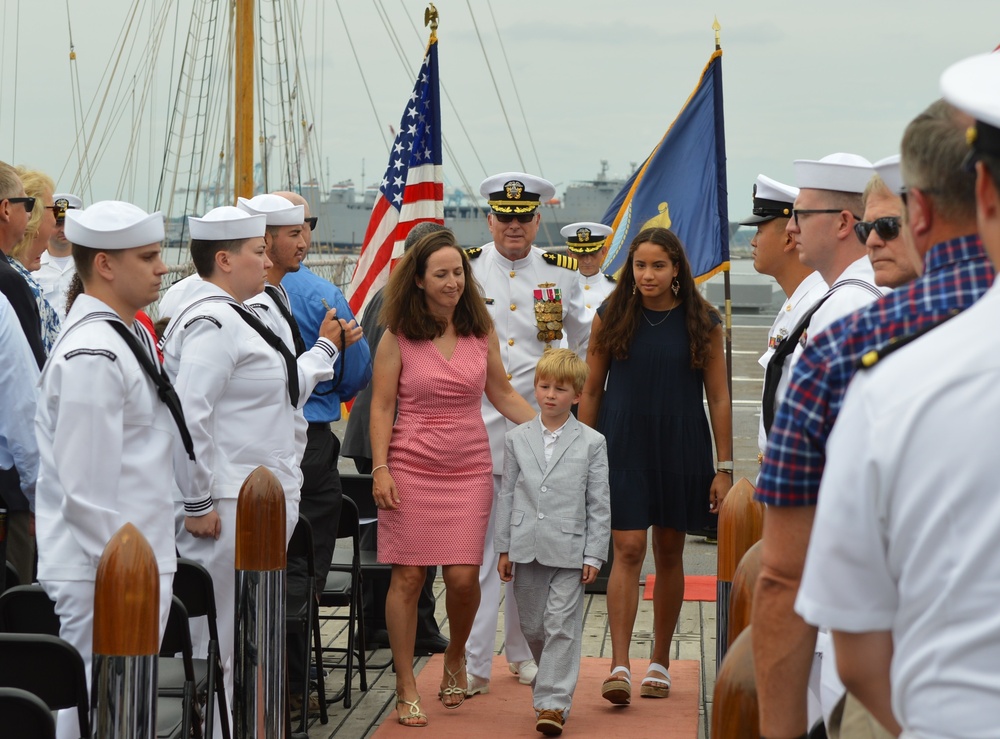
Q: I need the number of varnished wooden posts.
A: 5